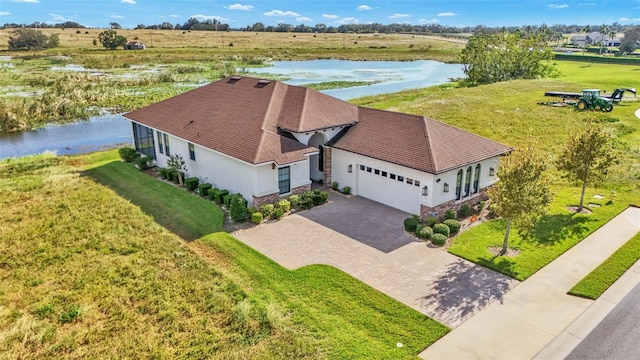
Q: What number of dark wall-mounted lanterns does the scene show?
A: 4